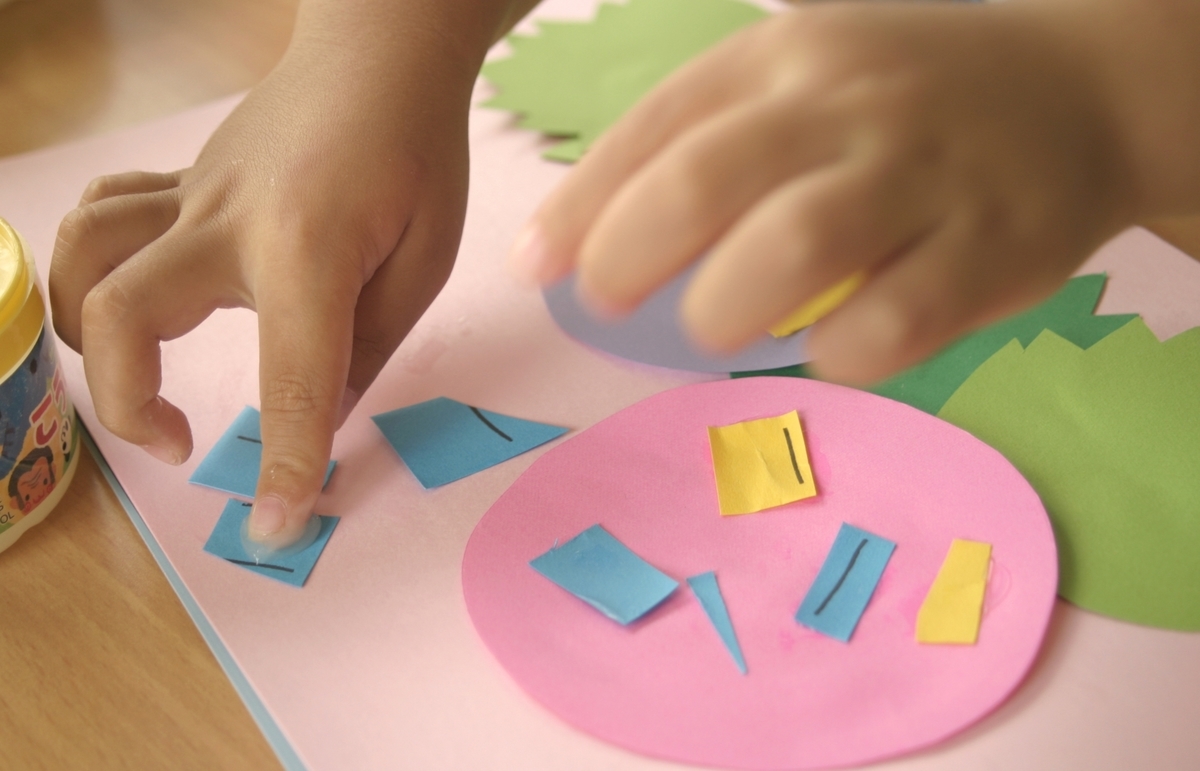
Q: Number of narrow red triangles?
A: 0